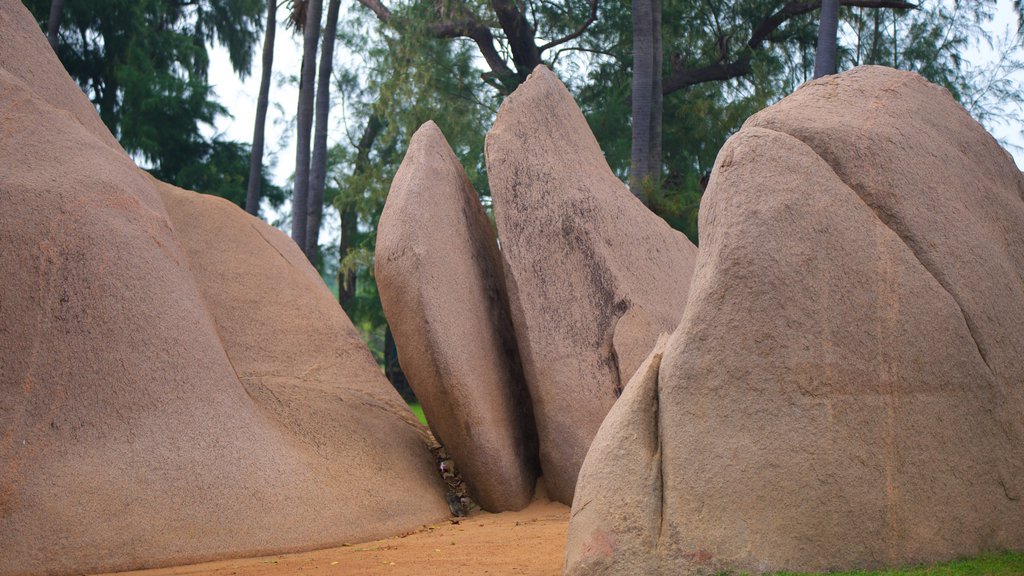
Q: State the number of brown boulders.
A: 4